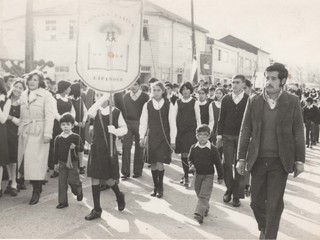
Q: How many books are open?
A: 1